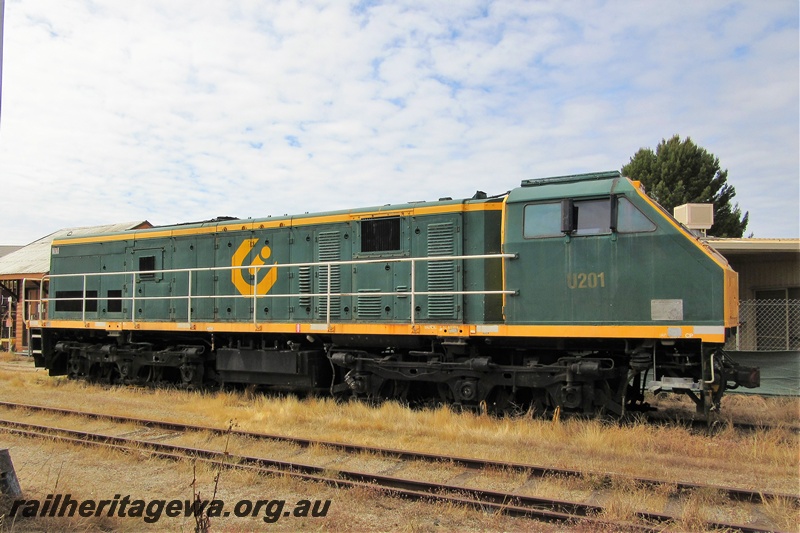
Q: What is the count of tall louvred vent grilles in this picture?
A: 2